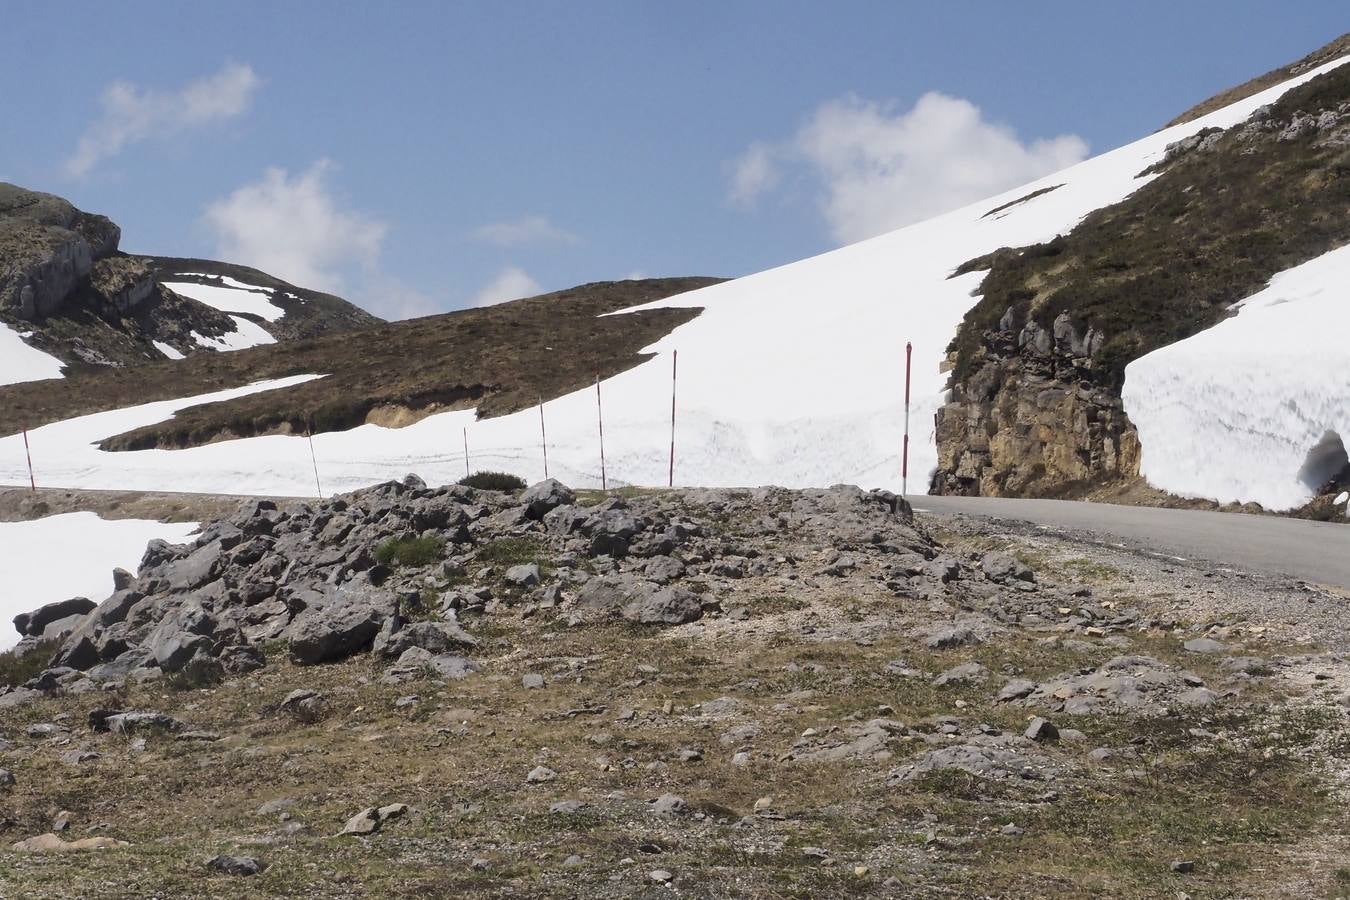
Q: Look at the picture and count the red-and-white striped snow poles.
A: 7